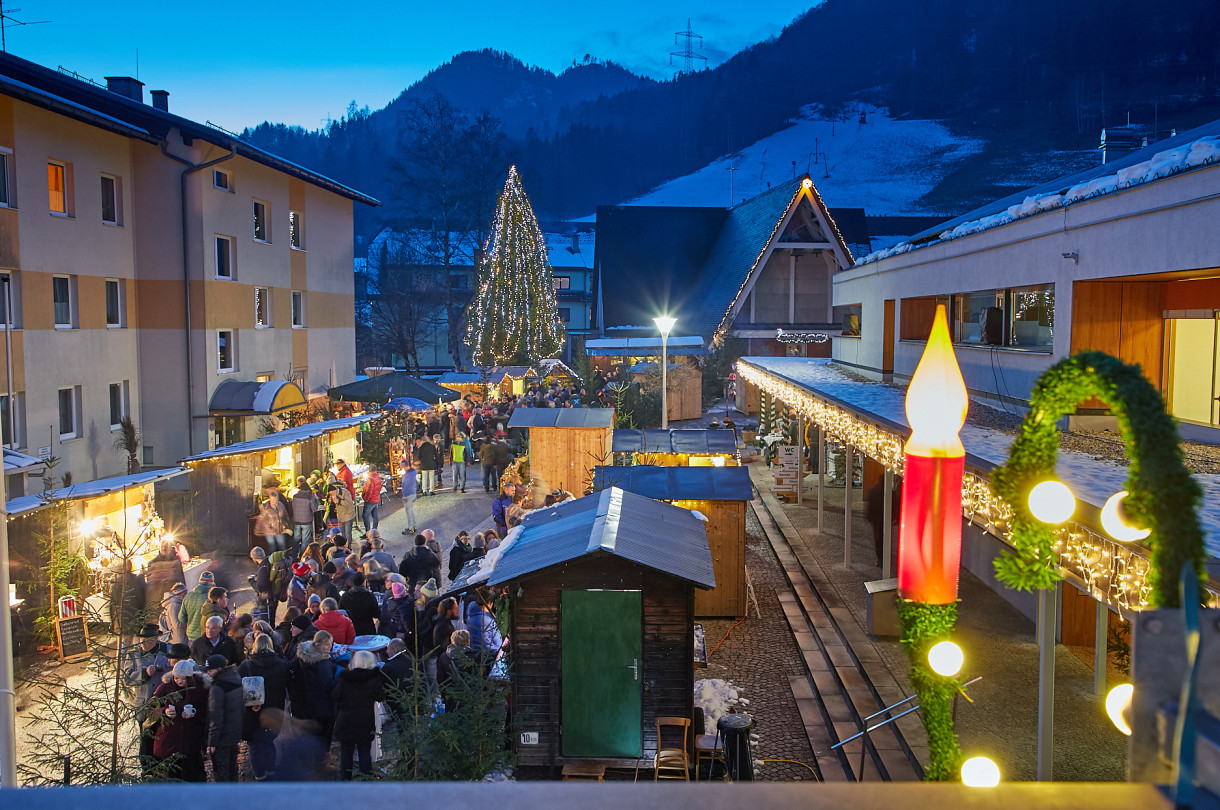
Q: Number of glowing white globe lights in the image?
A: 5